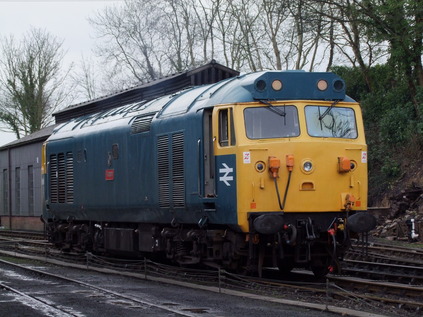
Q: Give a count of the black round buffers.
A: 2